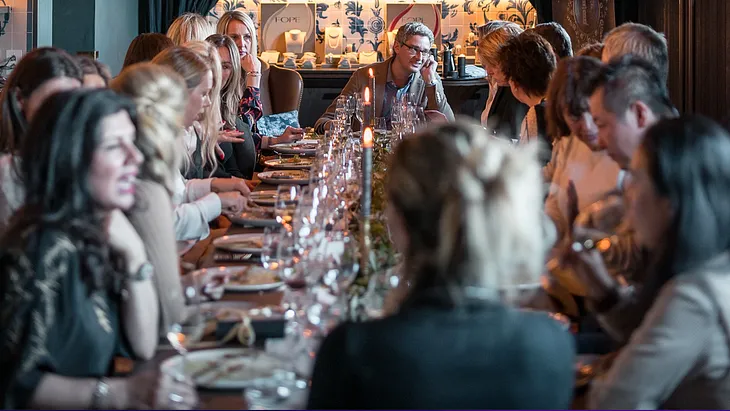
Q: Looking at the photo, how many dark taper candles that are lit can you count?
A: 3